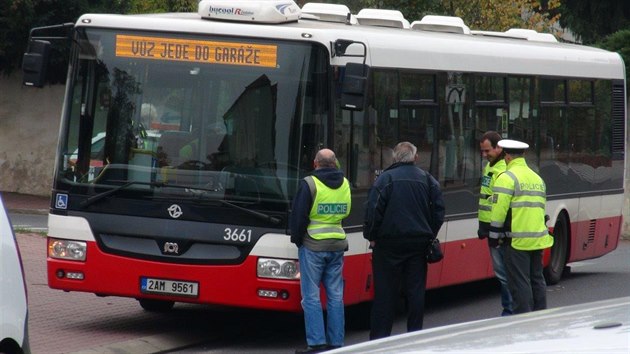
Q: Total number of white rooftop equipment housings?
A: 5